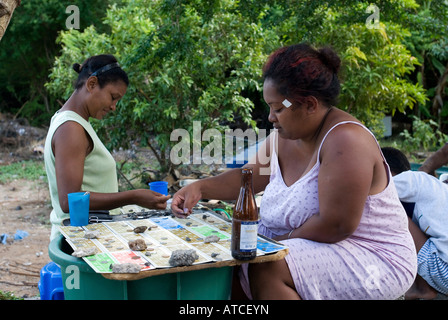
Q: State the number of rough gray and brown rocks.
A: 7